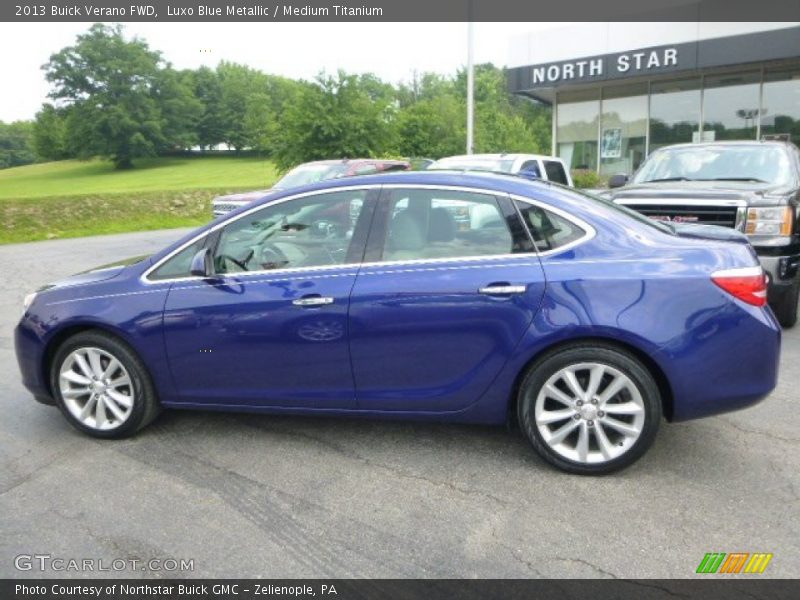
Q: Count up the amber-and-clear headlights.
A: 1